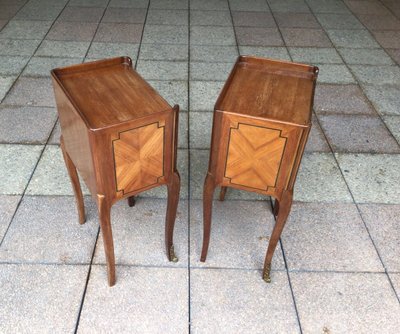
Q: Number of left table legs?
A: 4